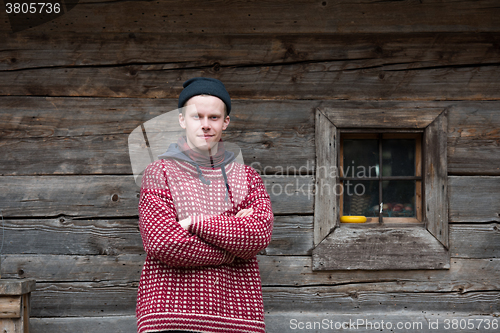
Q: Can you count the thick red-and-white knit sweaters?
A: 1